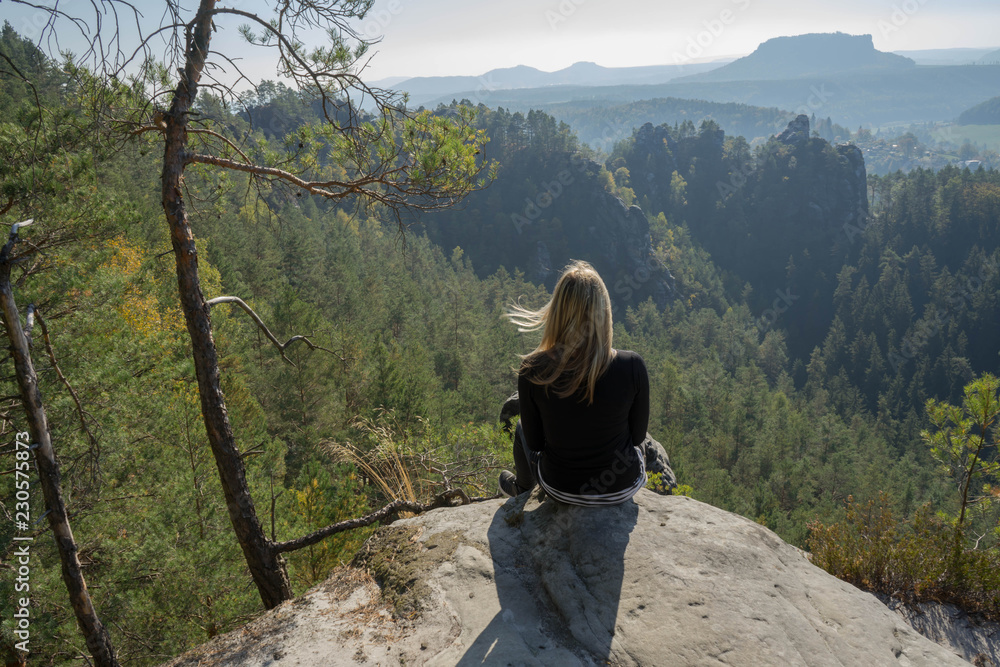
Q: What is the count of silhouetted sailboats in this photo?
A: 0